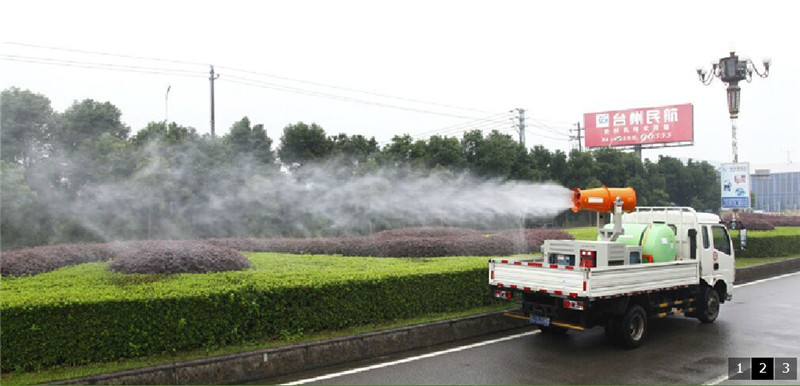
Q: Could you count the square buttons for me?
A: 3